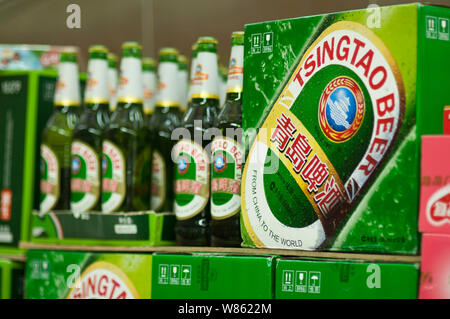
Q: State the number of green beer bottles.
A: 11